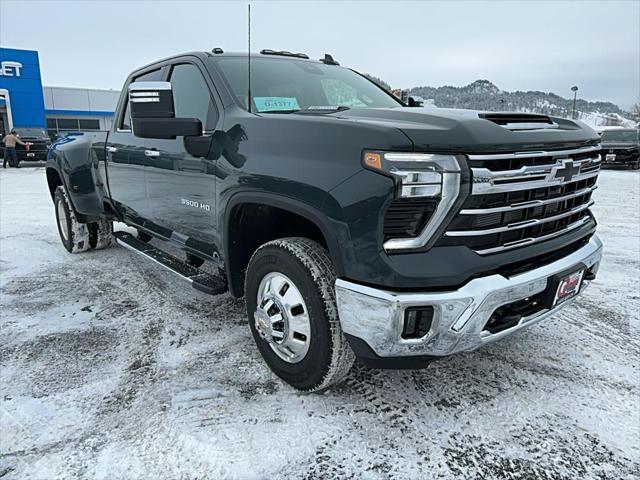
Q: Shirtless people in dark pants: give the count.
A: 0